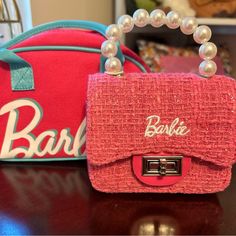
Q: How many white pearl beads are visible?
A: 11